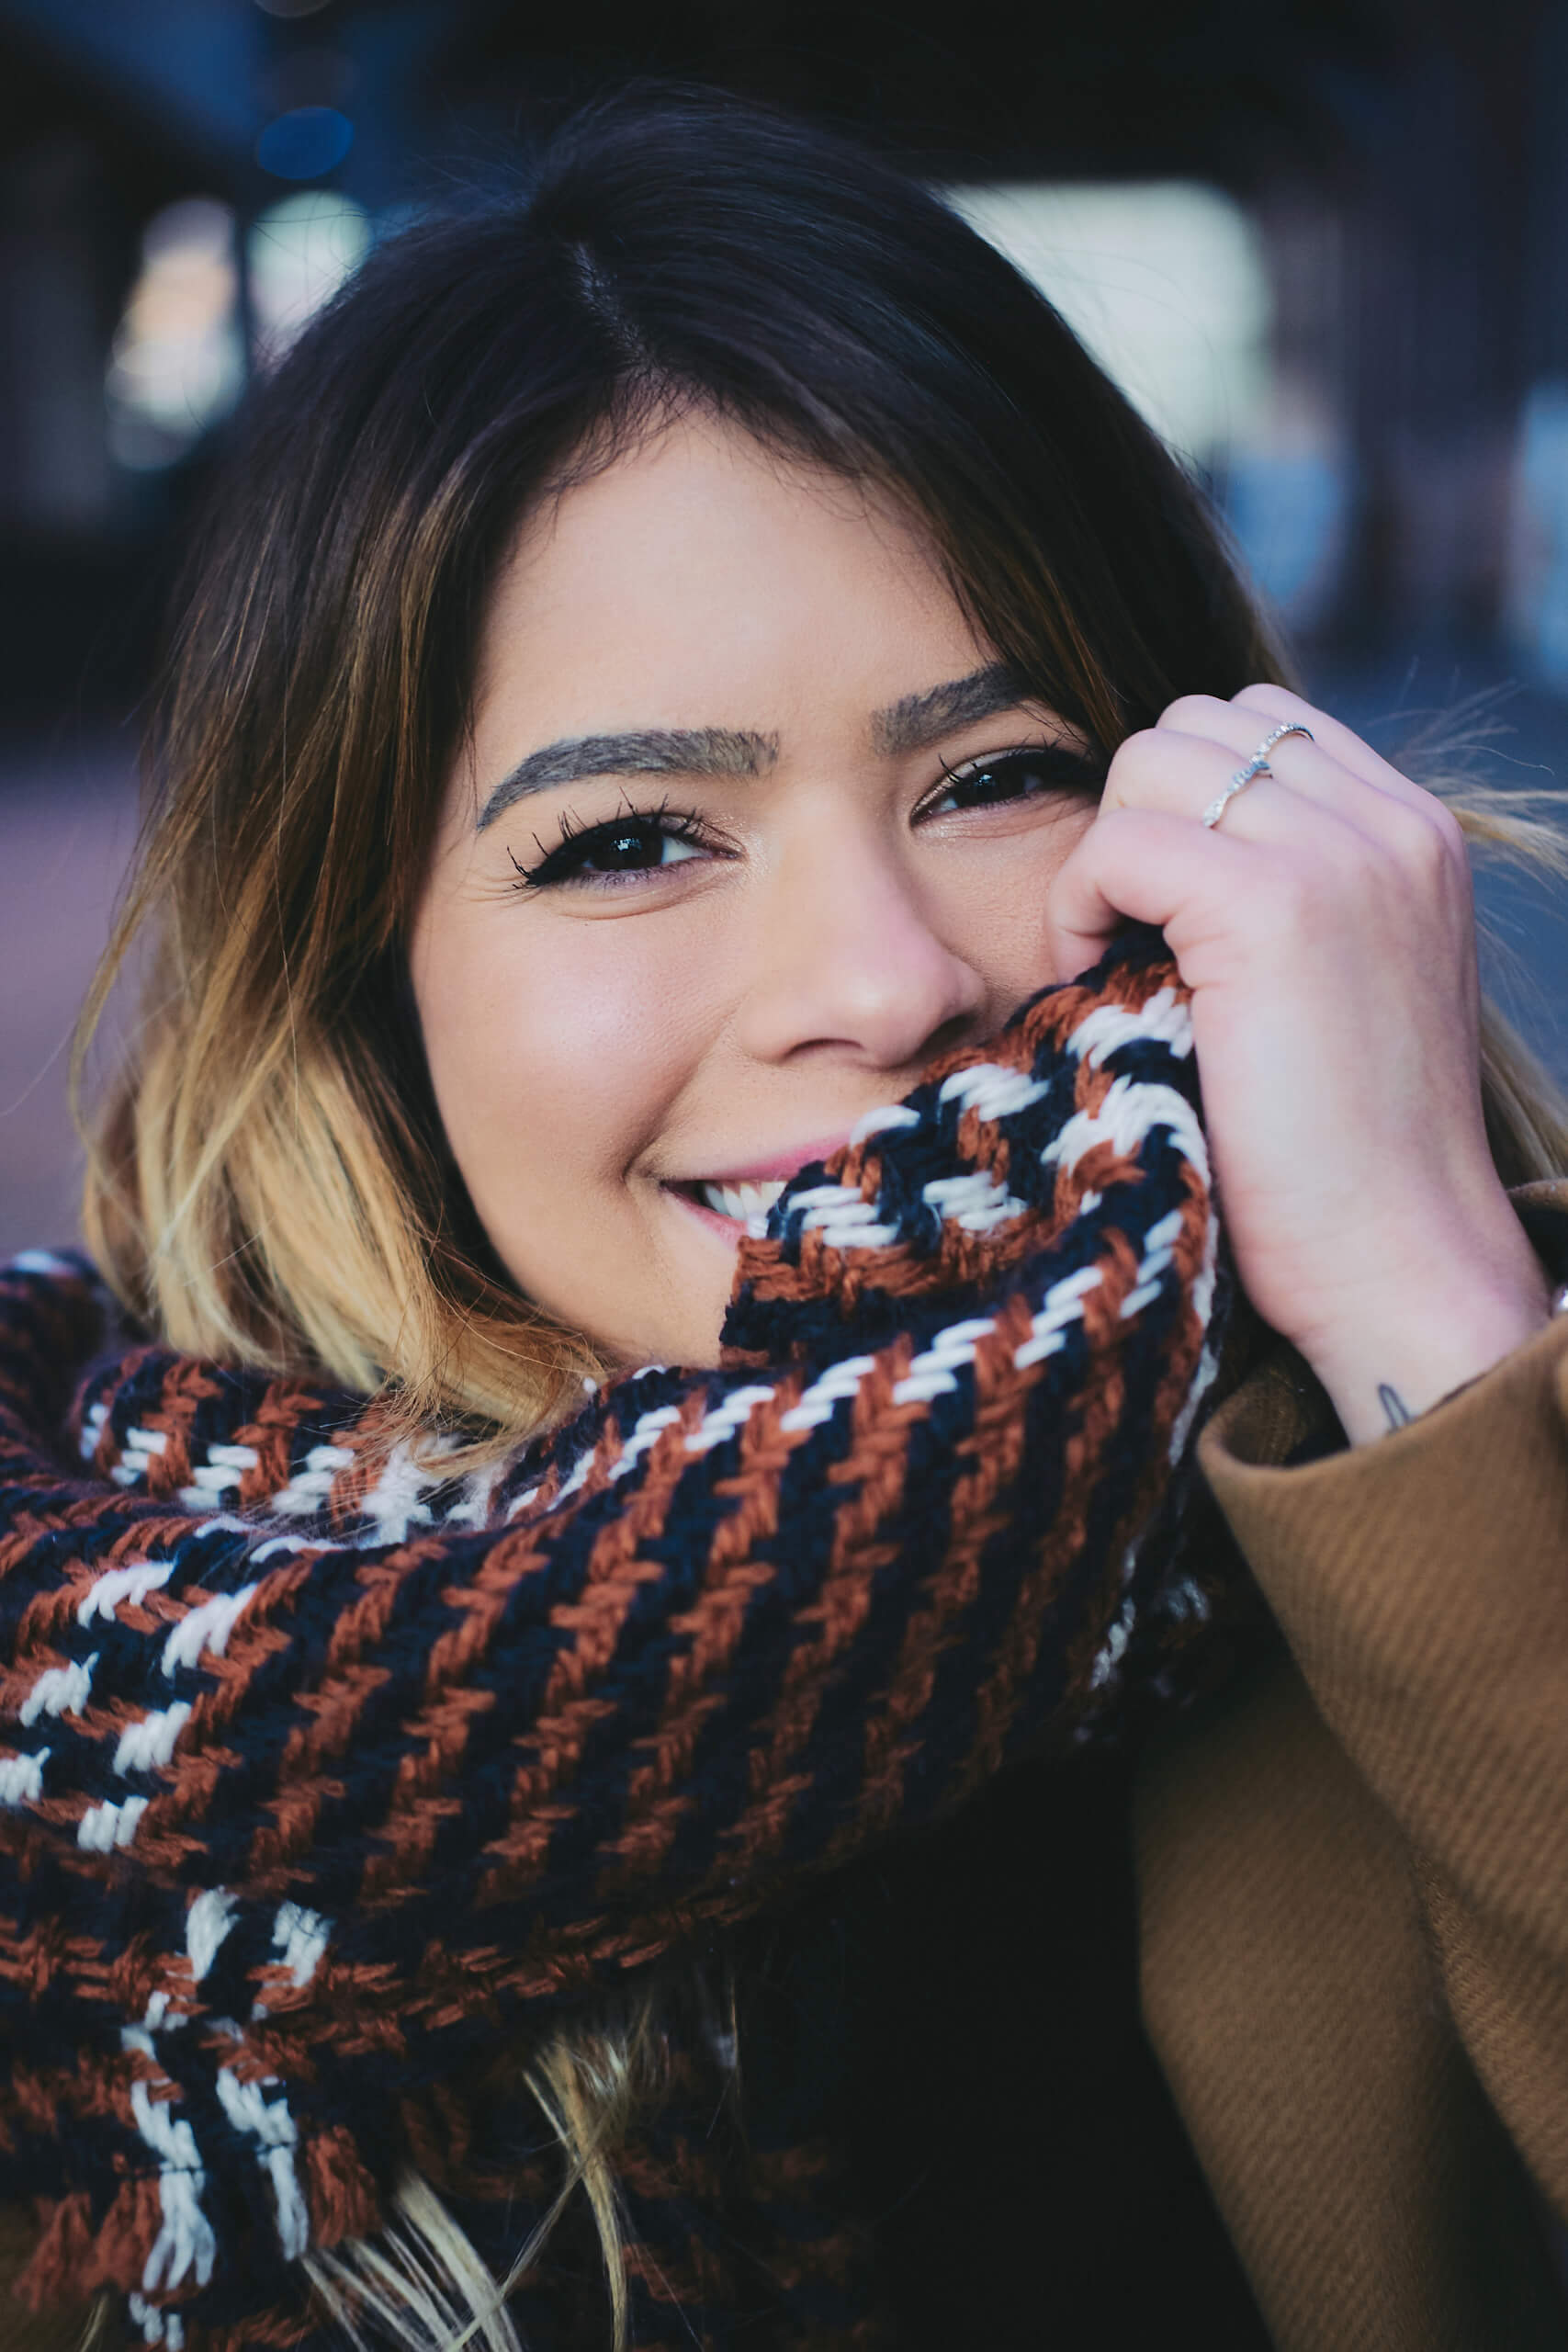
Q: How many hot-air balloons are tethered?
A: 0